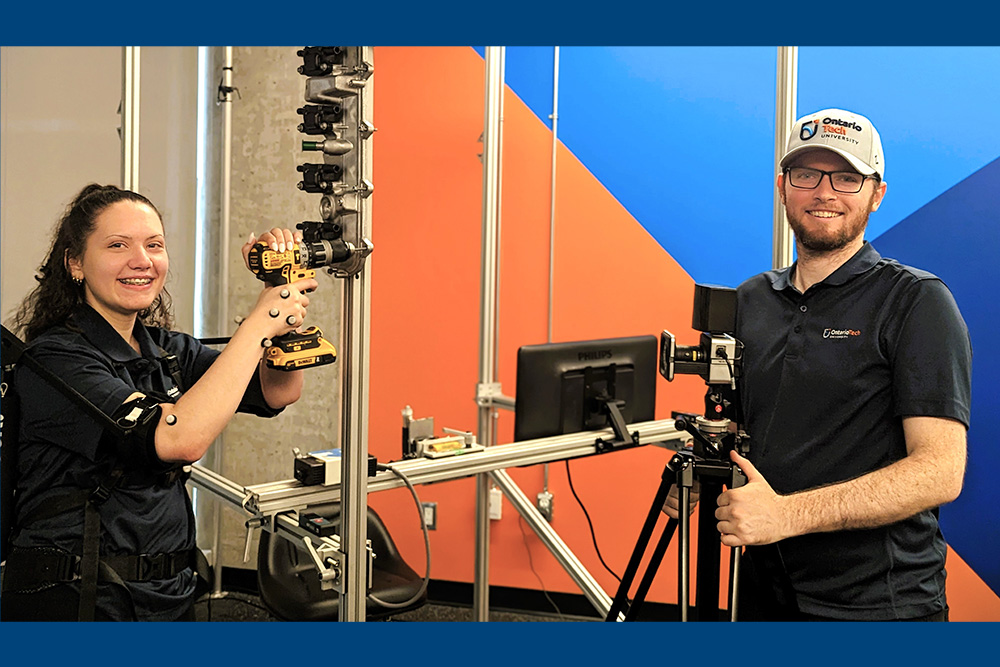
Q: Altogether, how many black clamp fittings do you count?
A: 4